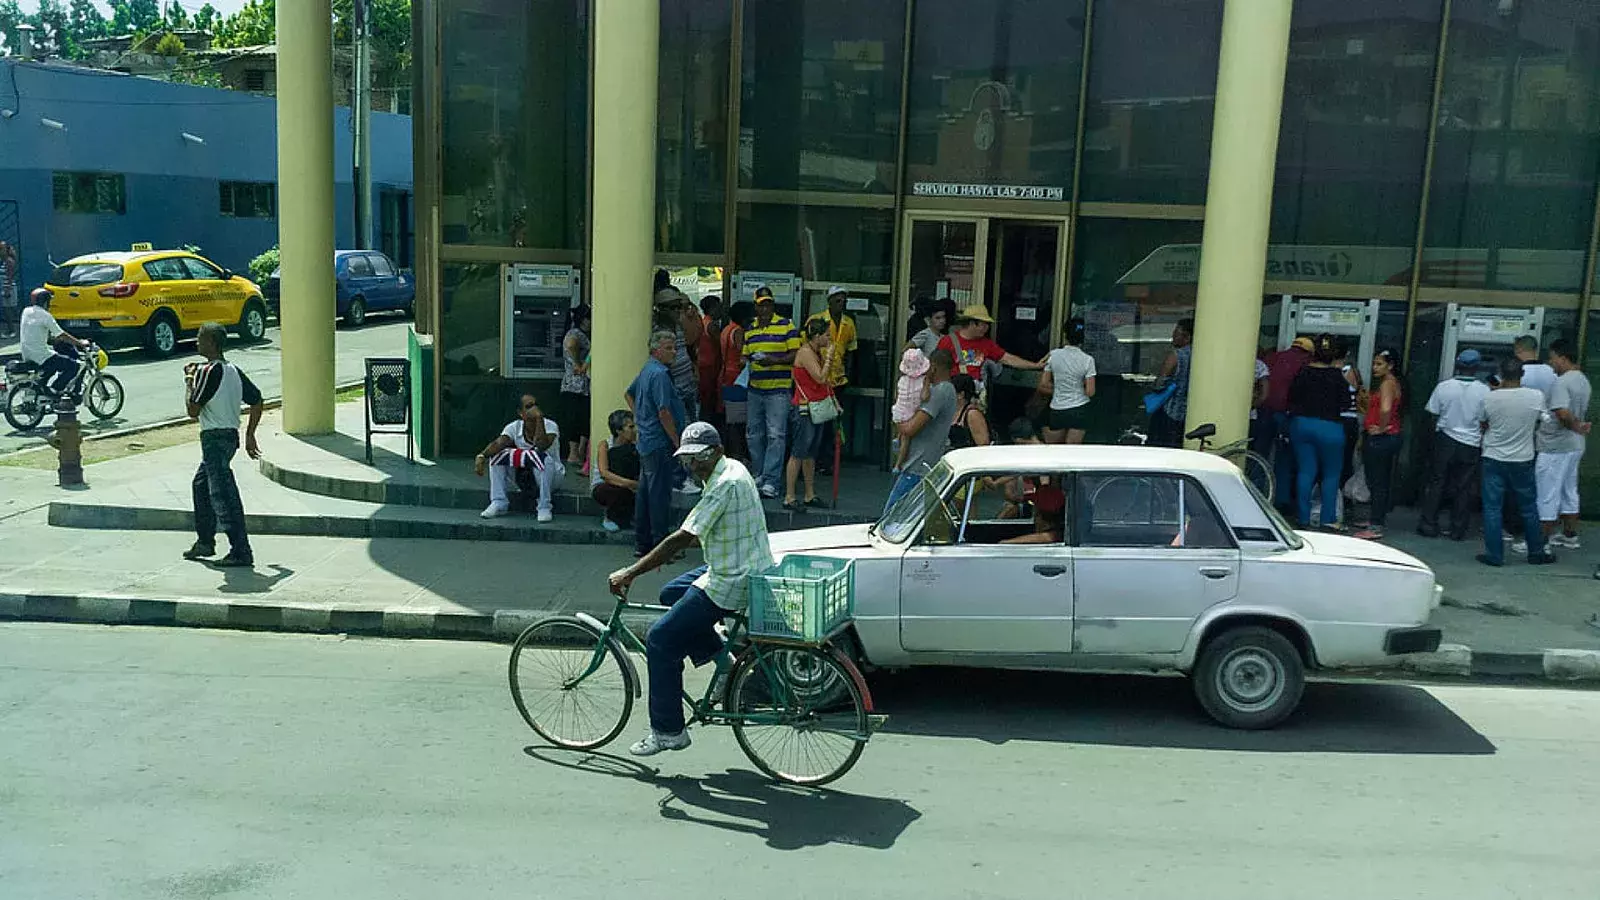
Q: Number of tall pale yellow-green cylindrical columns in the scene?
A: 3